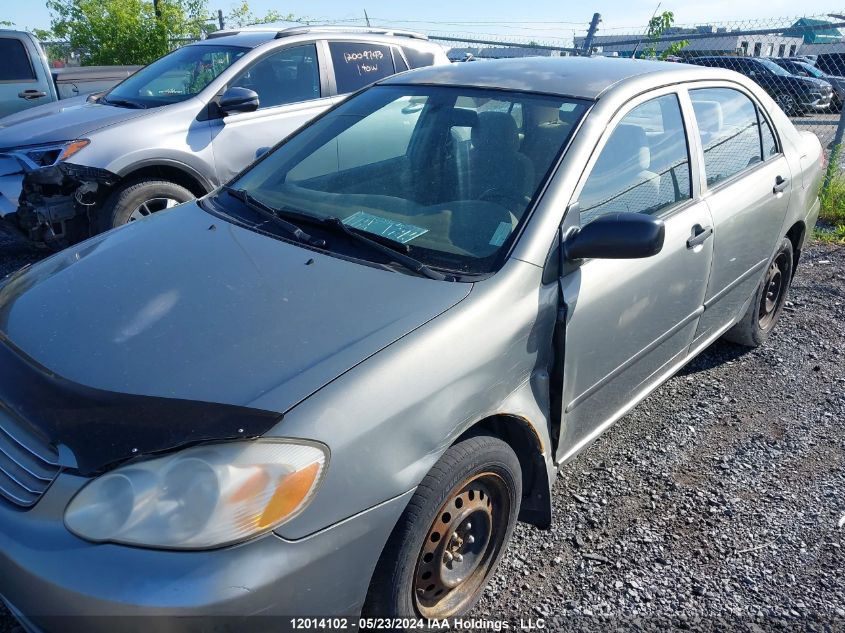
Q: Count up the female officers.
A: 0